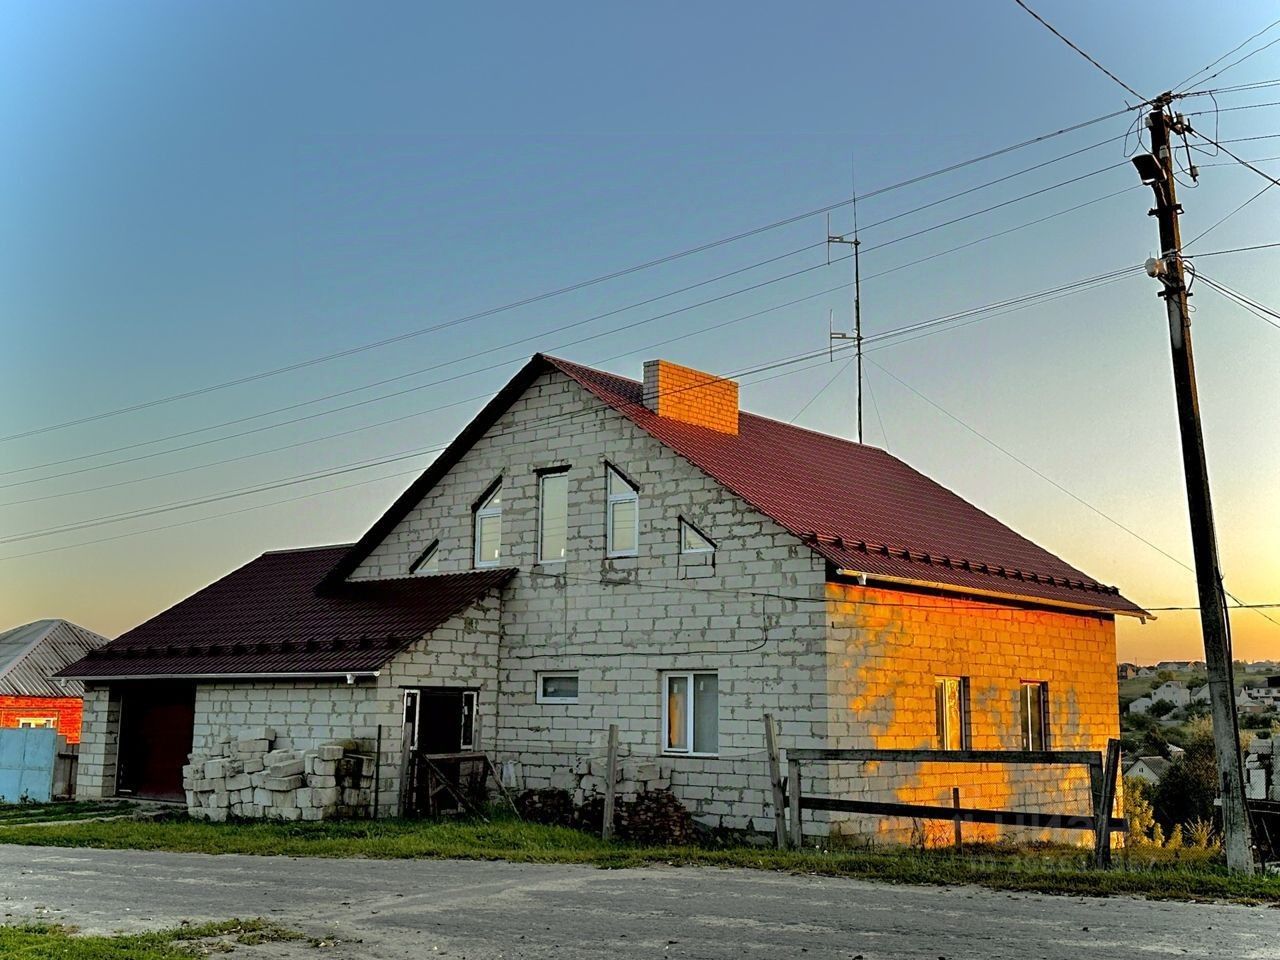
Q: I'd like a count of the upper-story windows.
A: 5